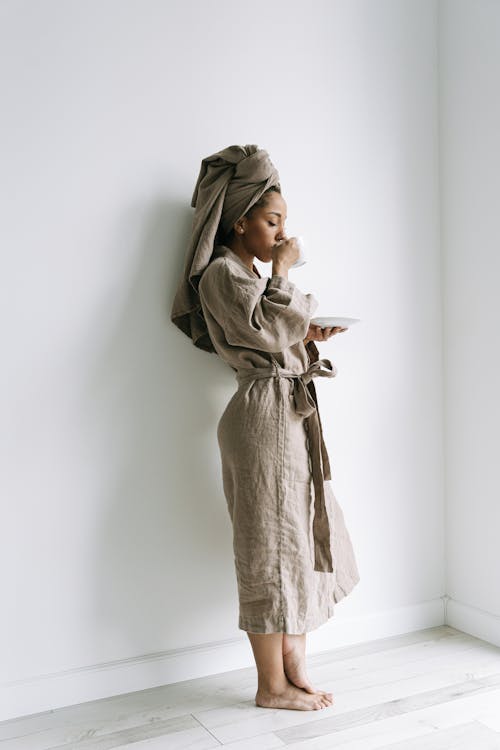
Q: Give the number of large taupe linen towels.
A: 1